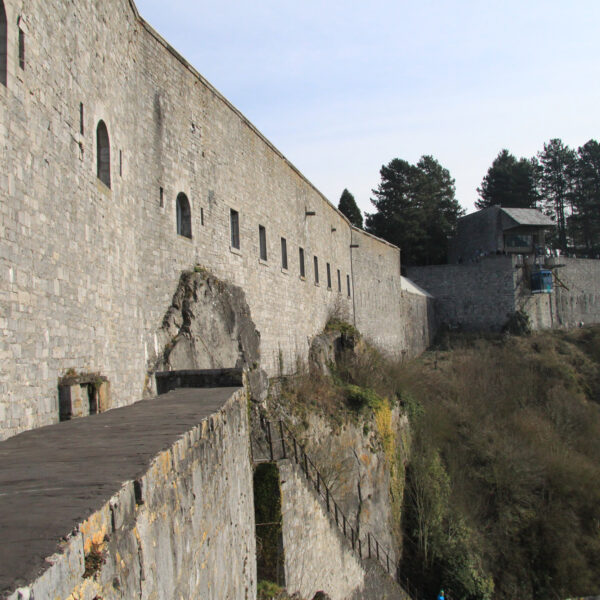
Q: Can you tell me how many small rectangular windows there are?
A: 8